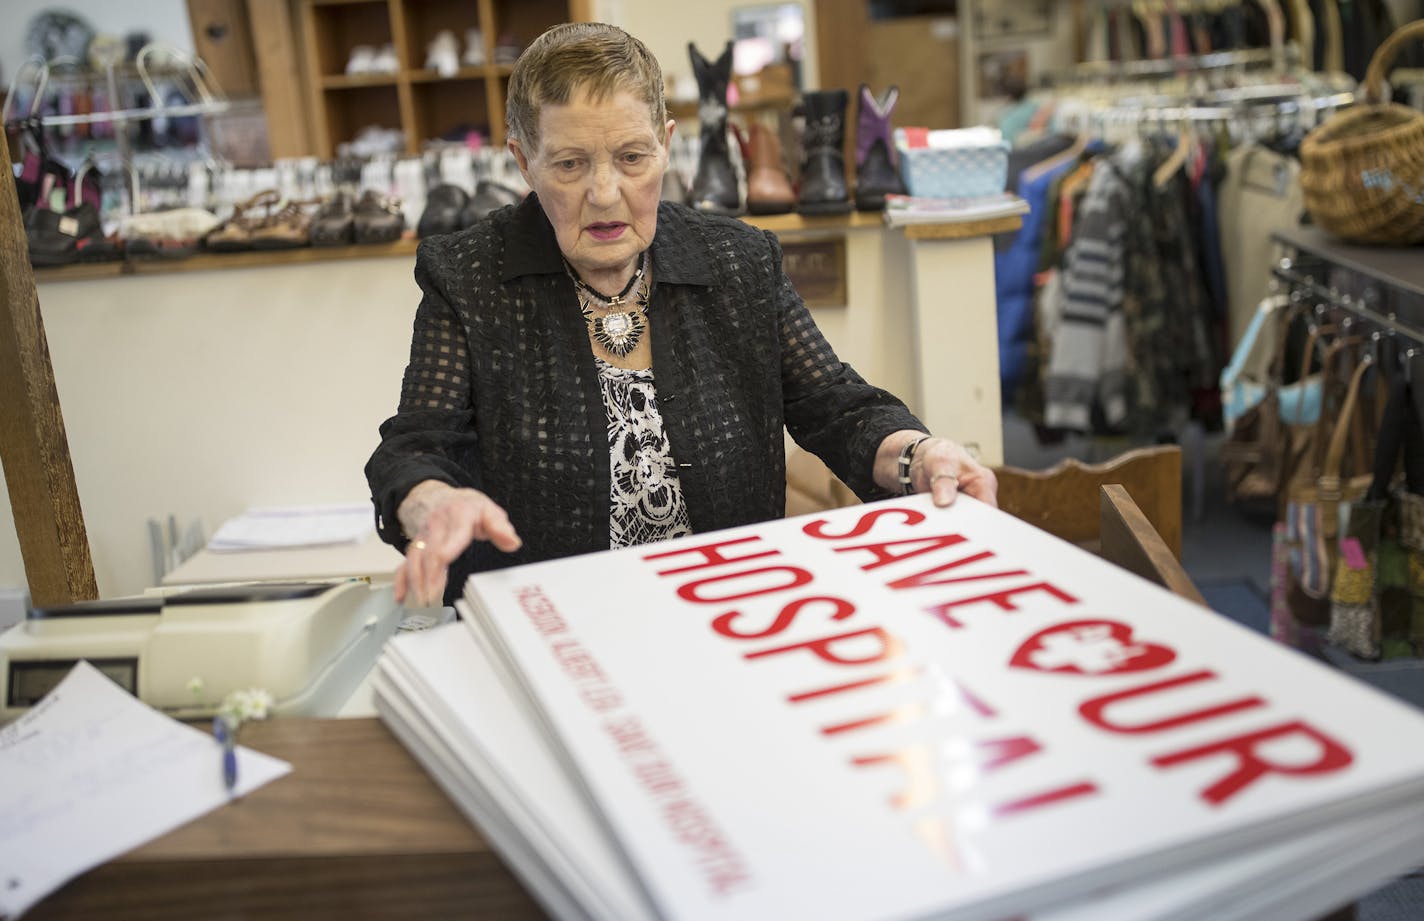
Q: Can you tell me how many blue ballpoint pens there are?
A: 1